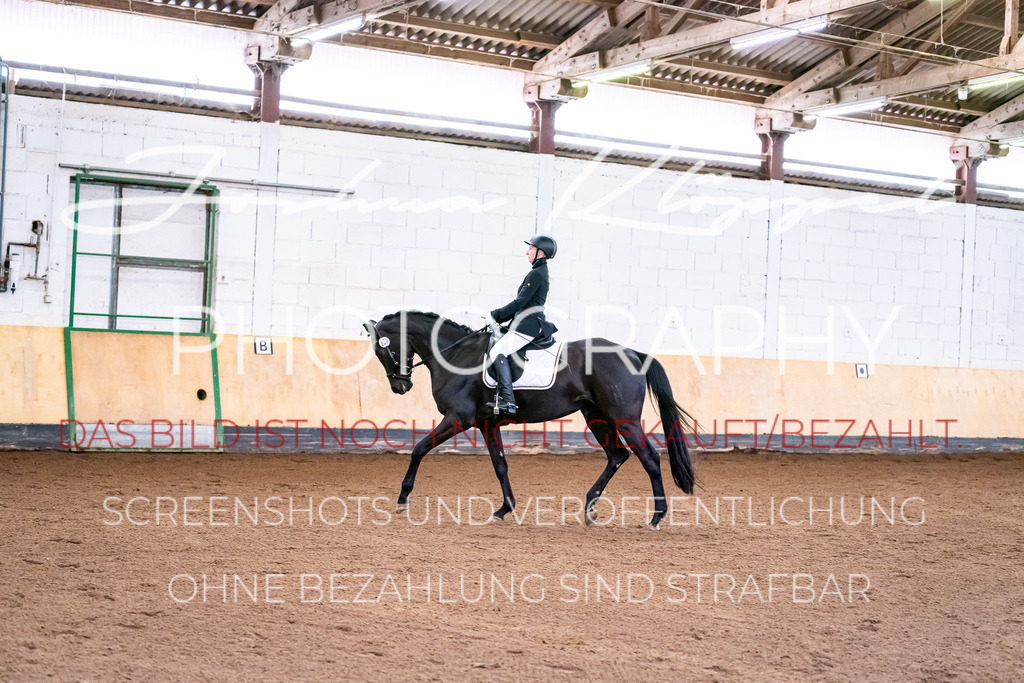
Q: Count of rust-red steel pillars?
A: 4